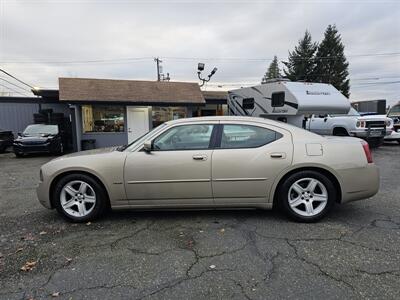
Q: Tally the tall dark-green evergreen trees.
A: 2